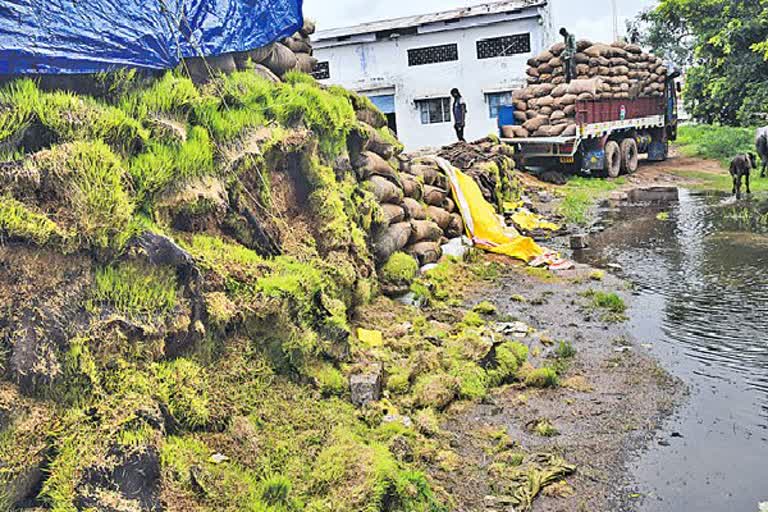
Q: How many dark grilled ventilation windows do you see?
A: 3